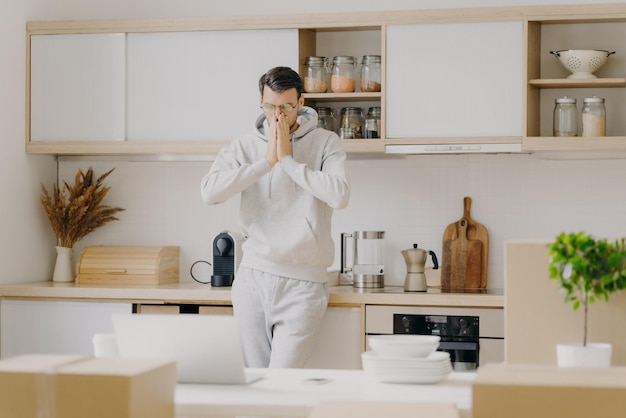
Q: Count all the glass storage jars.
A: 8